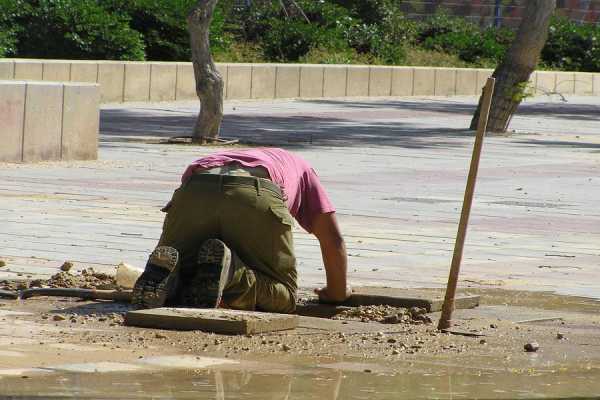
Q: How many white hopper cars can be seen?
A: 0